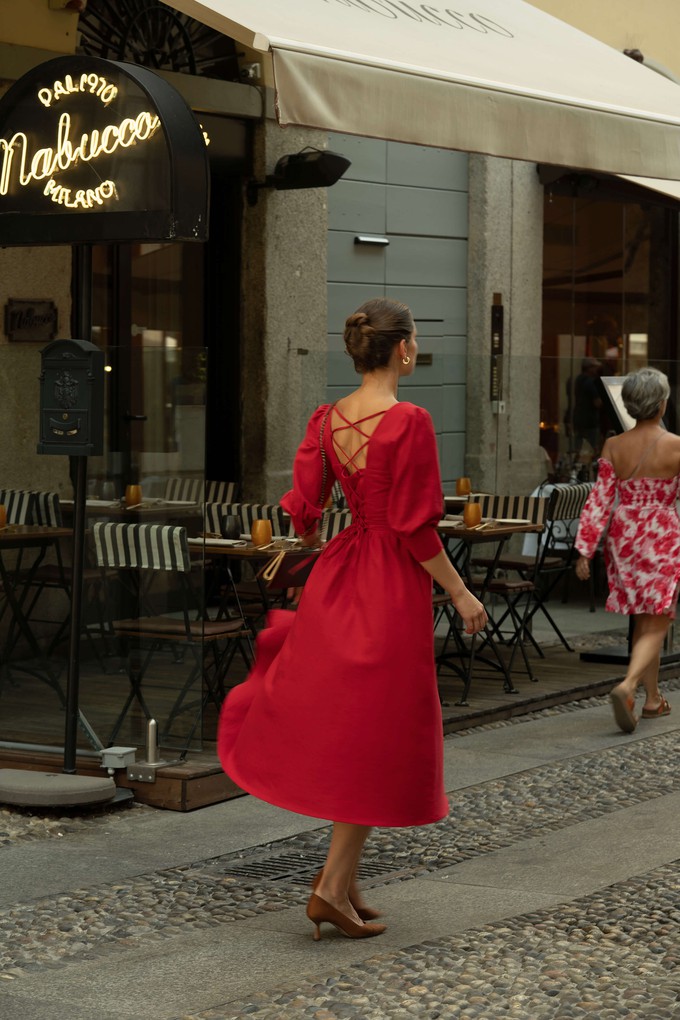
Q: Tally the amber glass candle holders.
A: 5